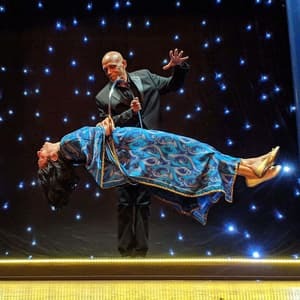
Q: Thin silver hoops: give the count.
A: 1